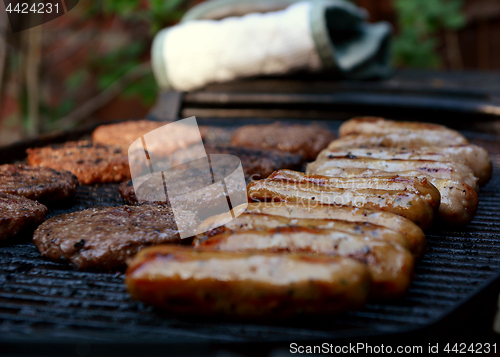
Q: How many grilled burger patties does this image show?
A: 8